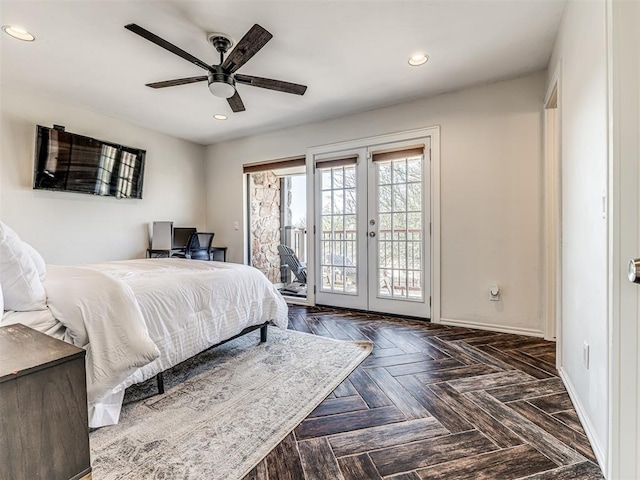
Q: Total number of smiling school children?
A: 0